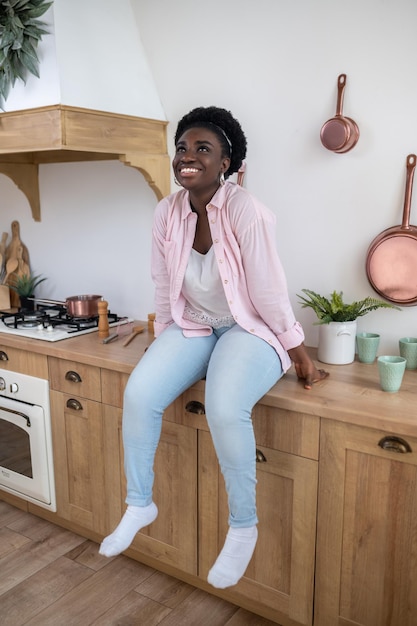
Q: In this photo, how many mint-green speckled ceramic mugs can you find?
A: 3